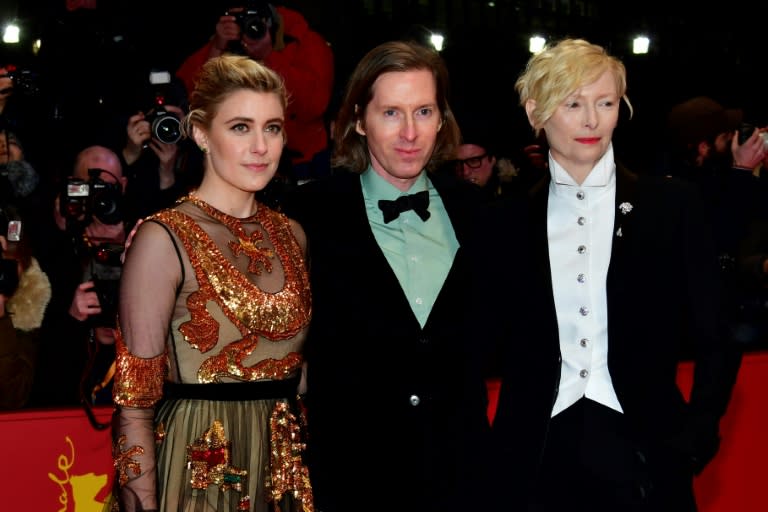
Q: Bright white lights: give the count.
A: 4